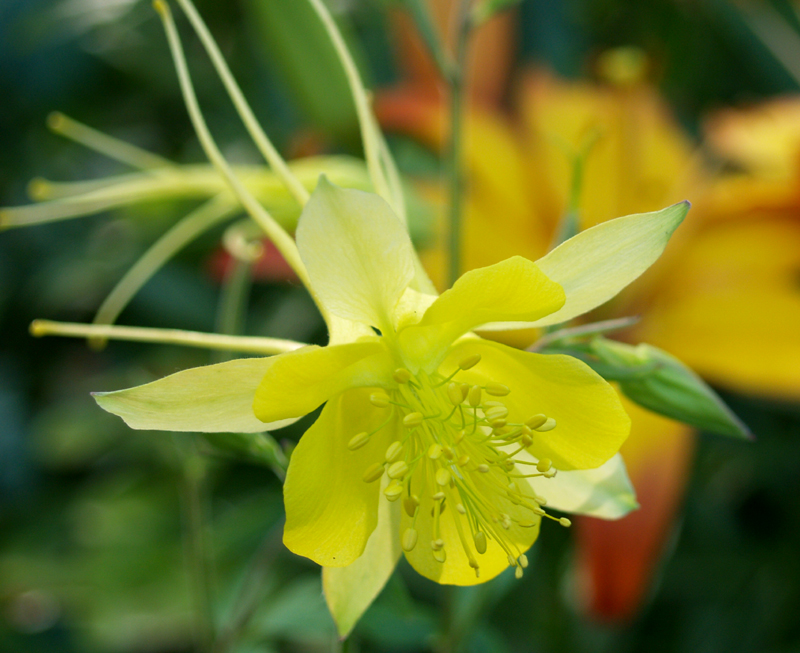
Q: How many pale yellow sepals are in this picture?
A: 5